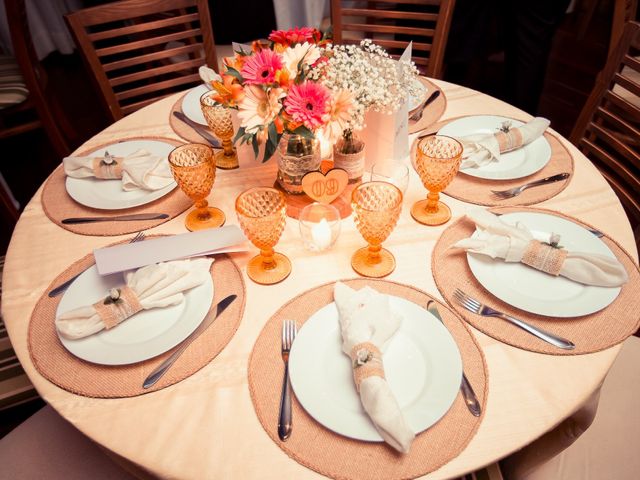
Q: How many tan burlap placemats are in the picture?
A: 7